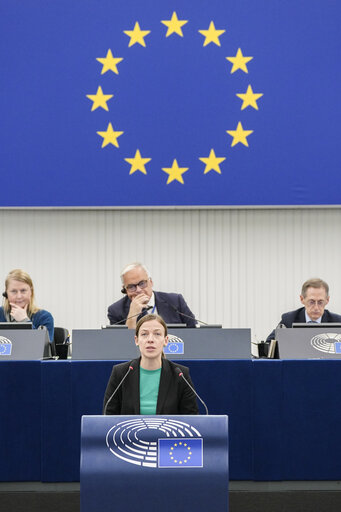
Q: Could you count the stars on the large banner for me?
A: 12